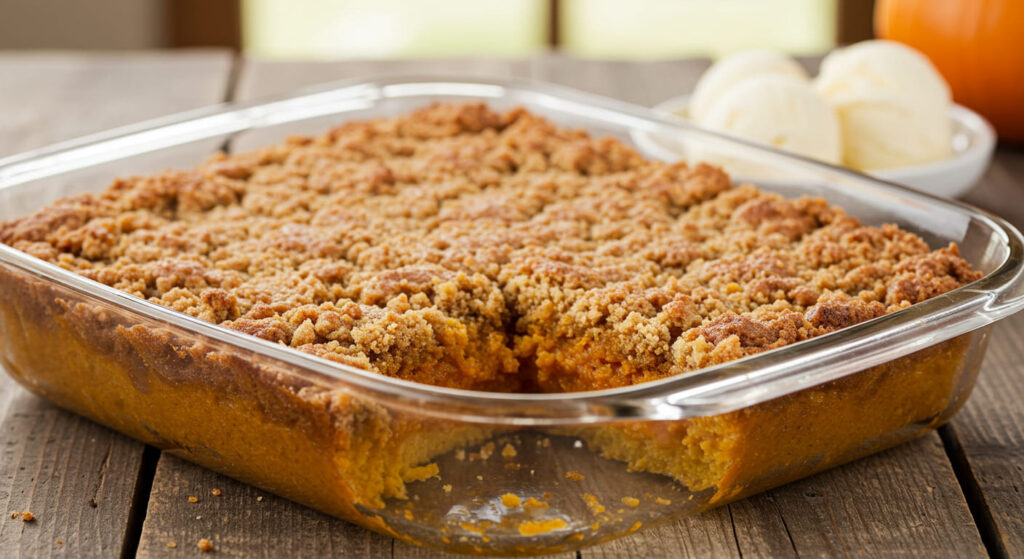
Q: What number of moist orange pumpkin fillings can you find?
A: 1